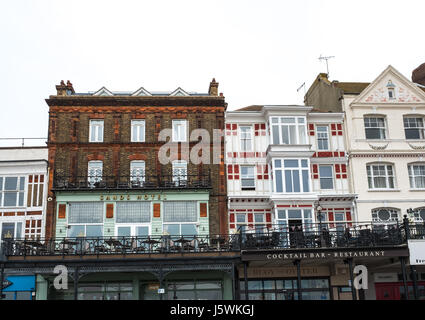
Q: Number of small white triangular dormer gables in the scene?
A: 3